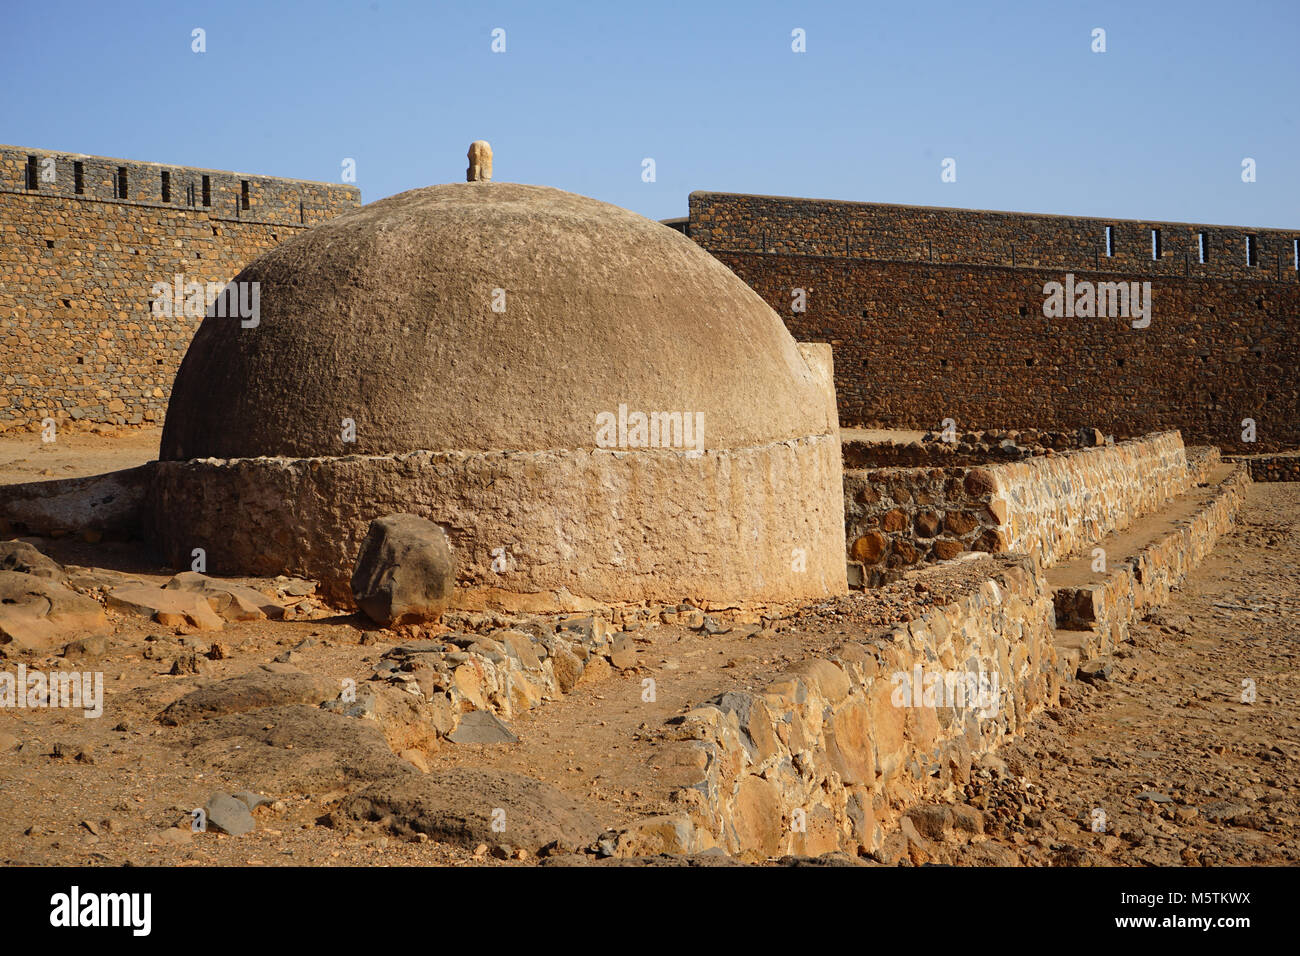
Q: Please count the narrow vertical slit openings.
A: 11